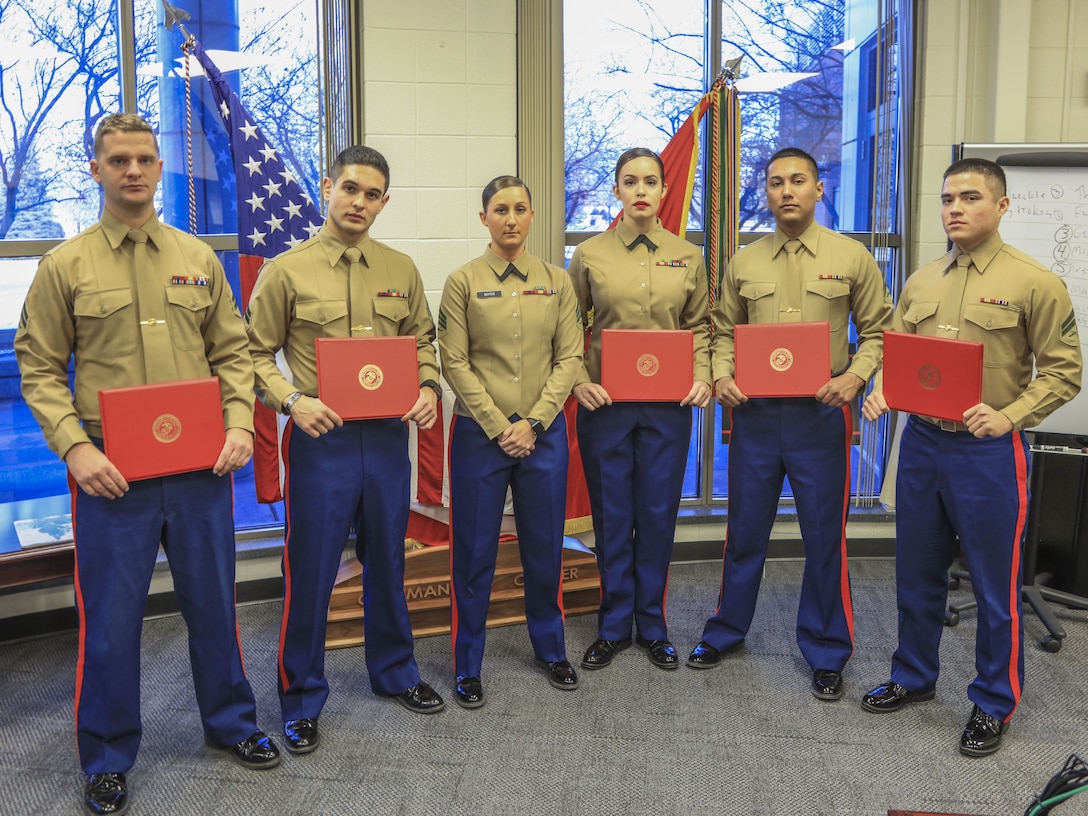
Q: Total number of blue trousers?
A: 6